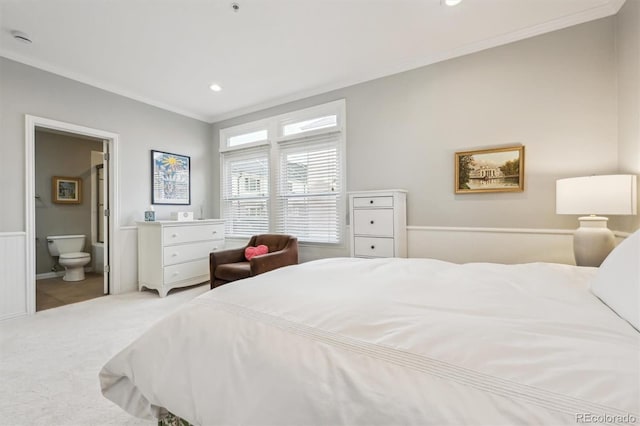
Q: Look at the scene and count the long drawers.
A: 3